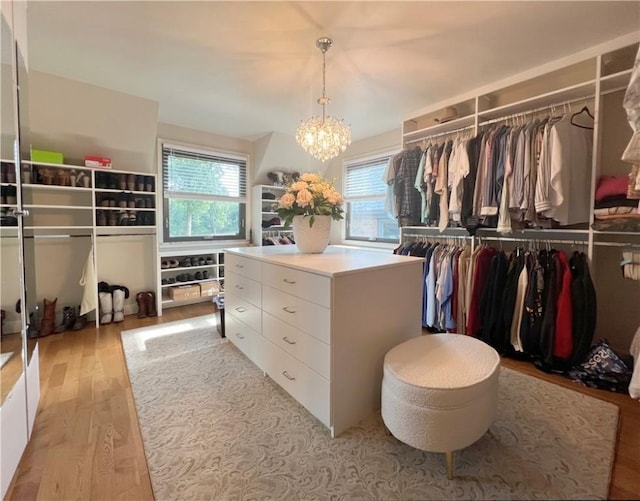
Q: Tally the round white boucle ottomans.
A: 1